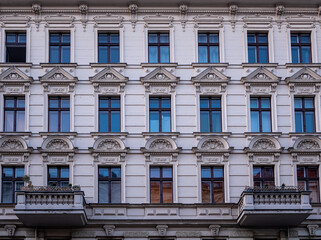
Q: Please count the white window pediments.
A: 14